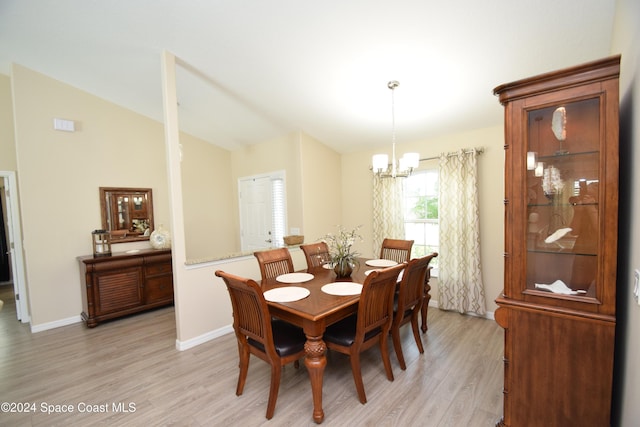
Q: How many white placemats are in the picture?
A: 6